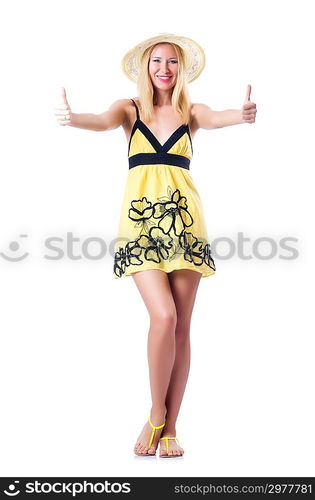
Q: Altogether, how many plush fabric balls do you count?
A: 0